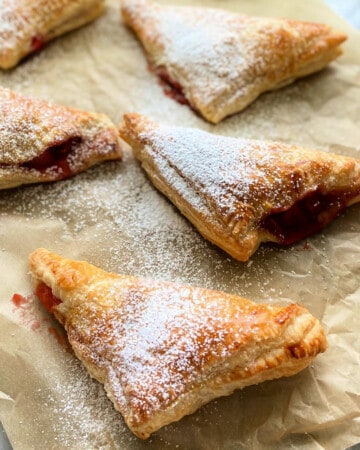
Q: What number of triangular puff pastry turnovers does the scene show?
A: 5